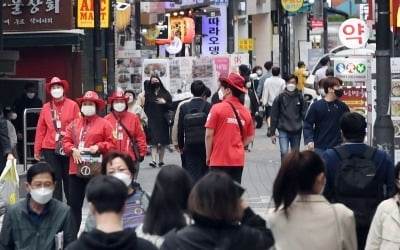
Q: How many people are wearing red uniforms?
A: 4